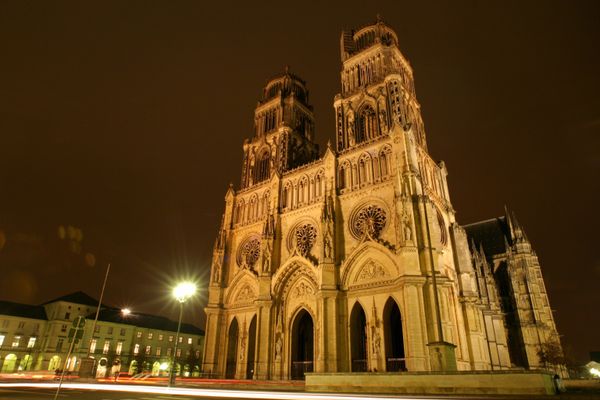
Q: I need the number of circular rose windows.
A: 3